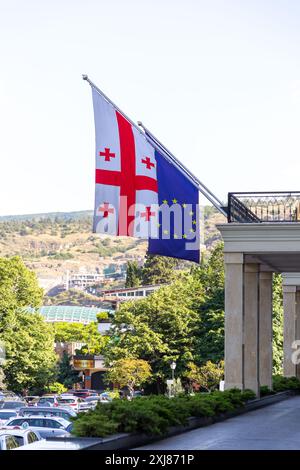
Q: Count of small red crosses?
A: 4